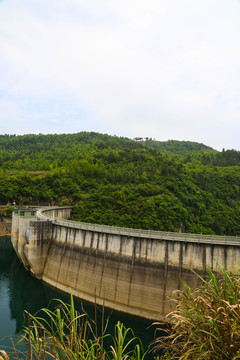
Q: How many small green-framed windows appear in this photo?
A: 3